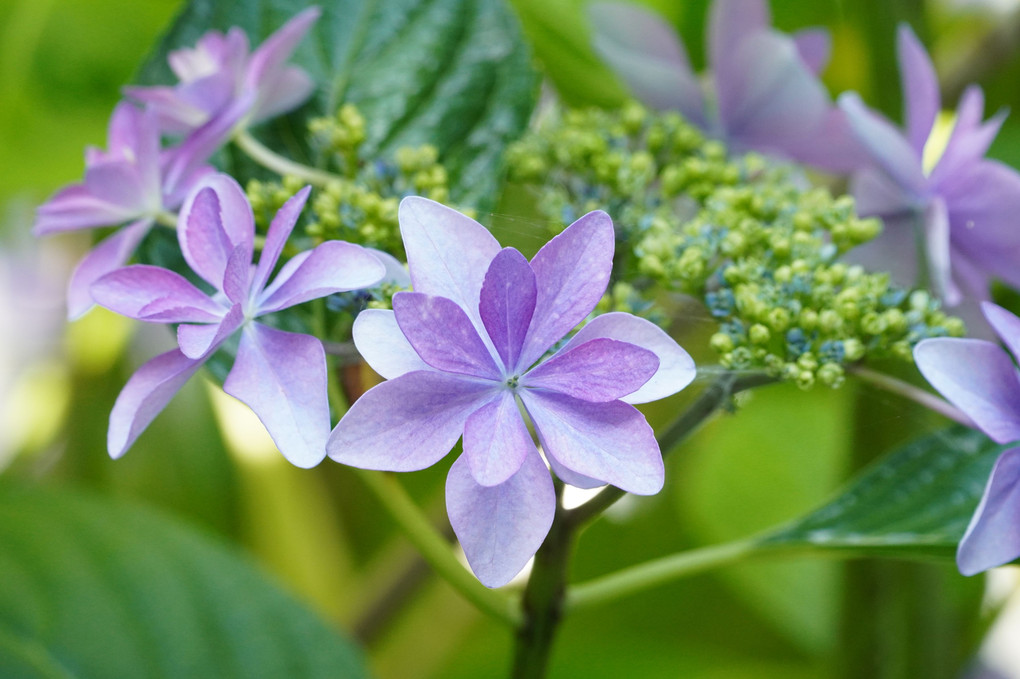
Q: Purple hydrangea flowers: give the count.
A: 7